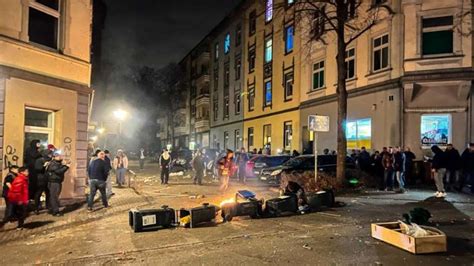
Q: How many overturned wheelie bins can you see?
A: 5